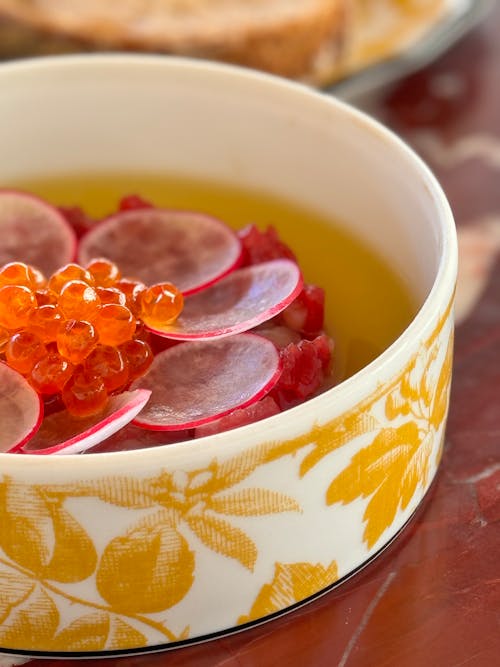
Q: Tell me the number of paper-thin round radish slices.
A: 6